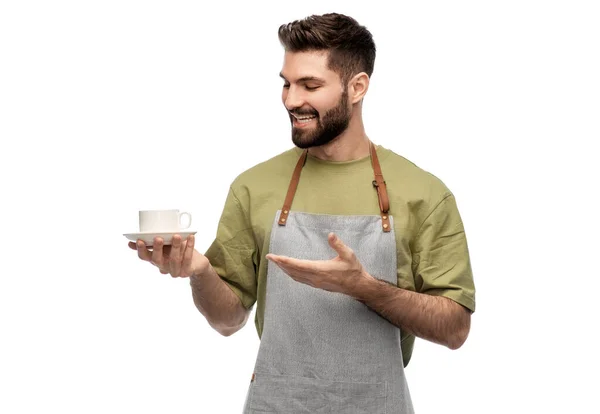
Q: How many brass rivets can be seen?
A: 4